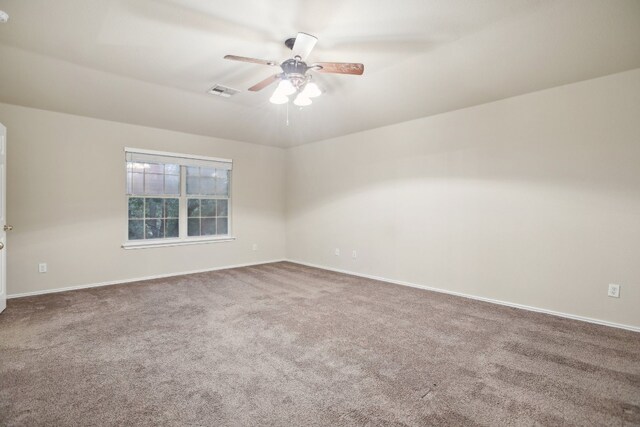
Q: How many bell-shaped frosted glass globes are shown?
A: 4